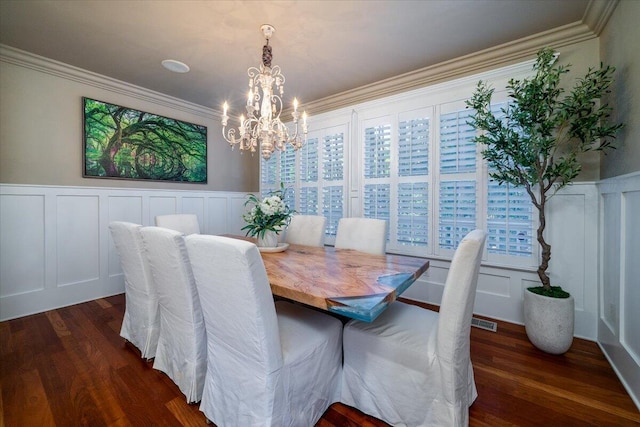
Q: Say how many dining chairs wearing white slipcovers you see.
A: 7